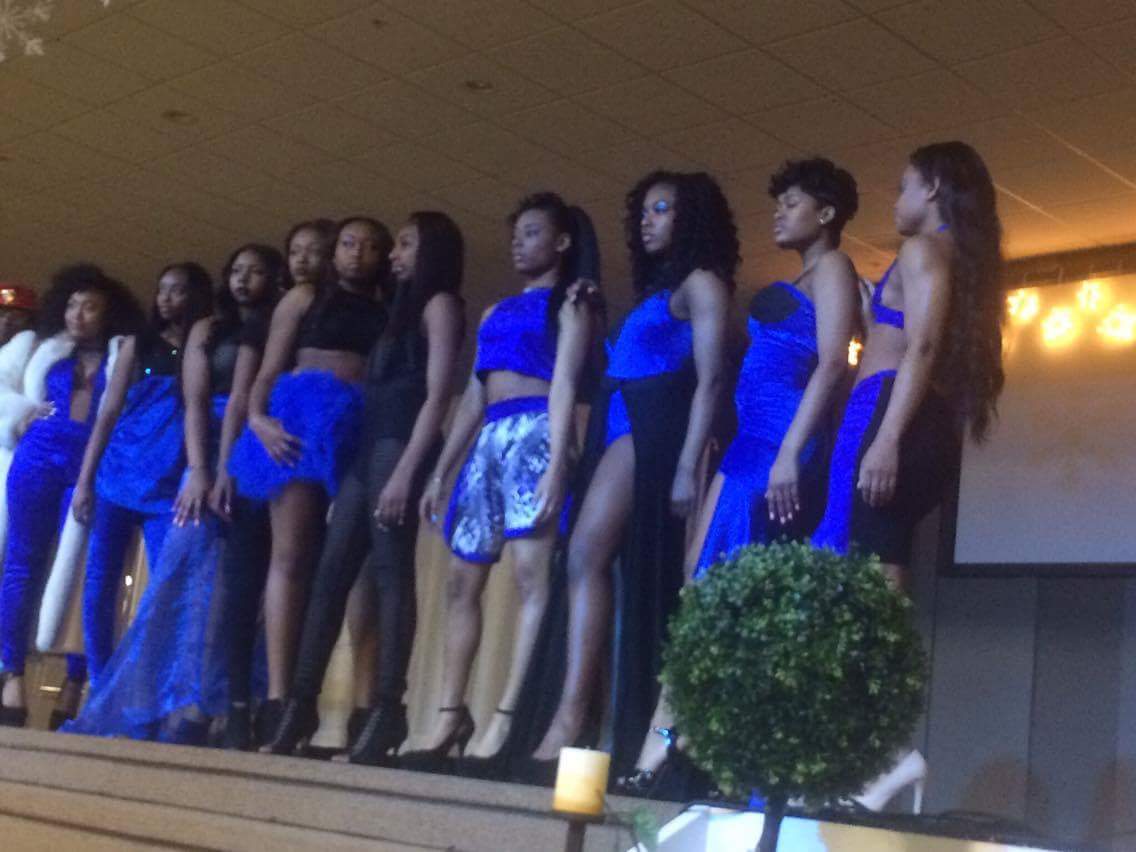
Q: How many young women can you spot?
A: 10